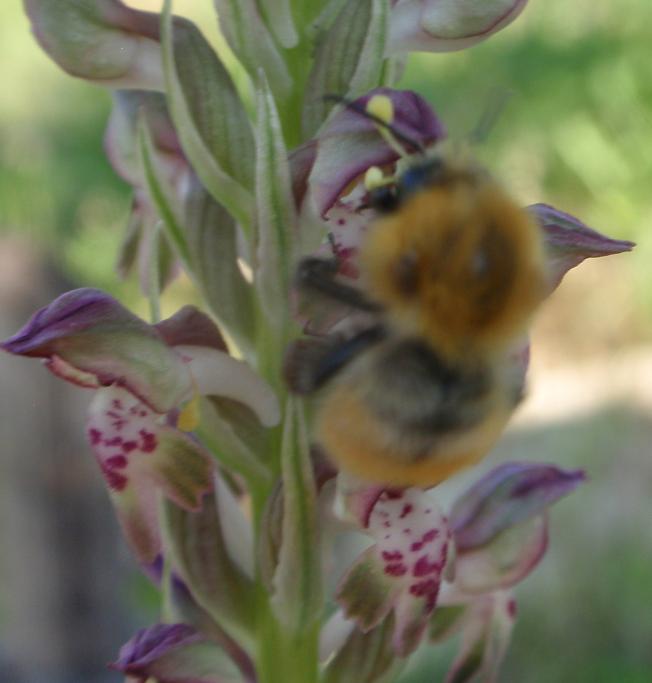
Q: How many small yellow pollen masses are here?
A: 2